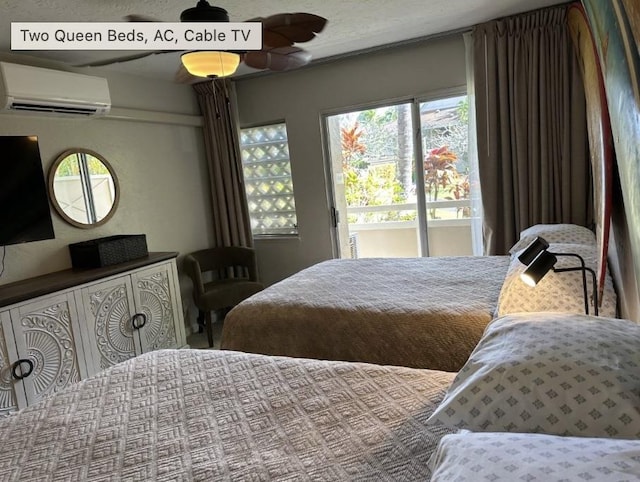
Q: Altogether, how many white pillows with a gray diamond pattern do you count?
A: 4